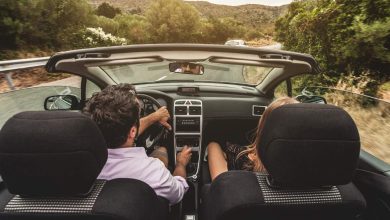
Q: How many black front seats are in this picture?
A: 2